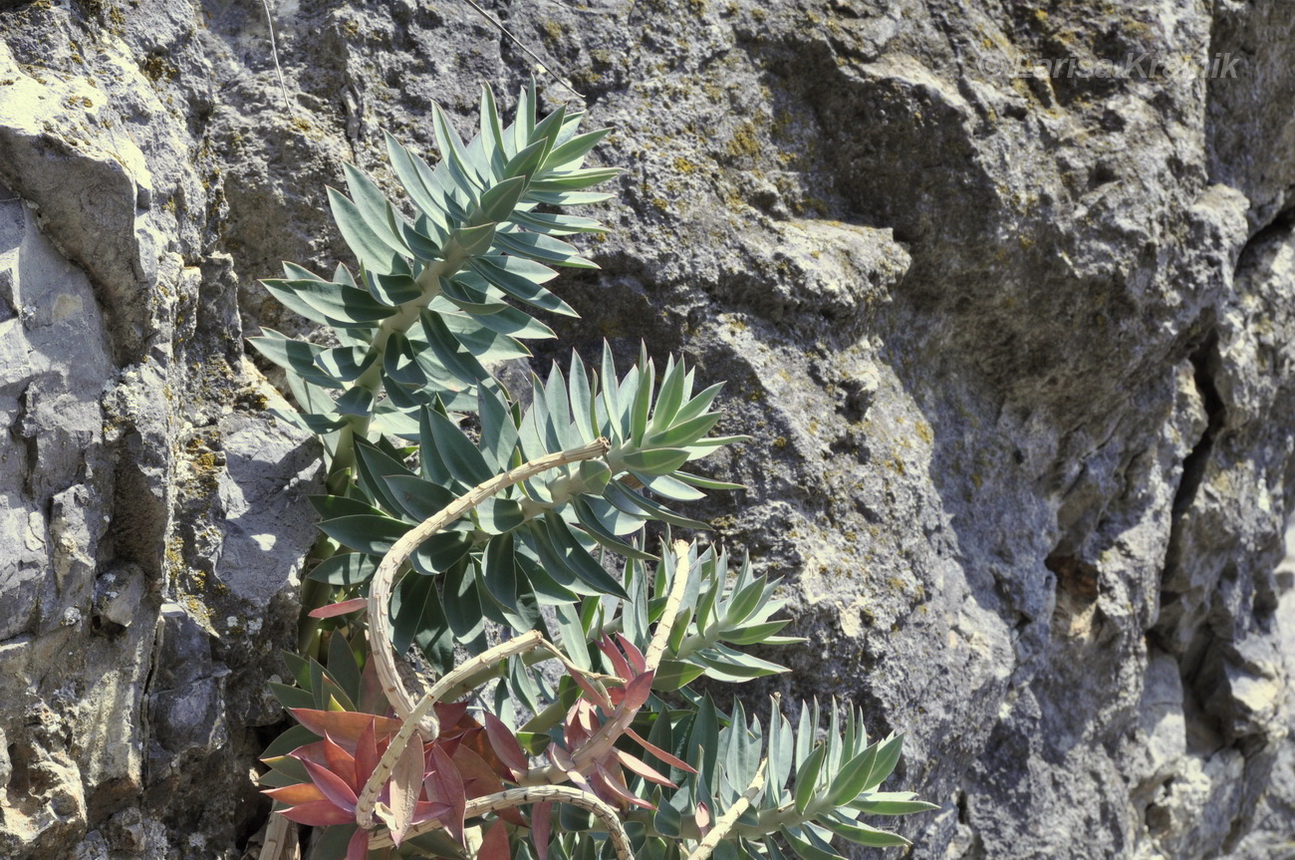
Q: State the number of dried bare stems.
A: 5